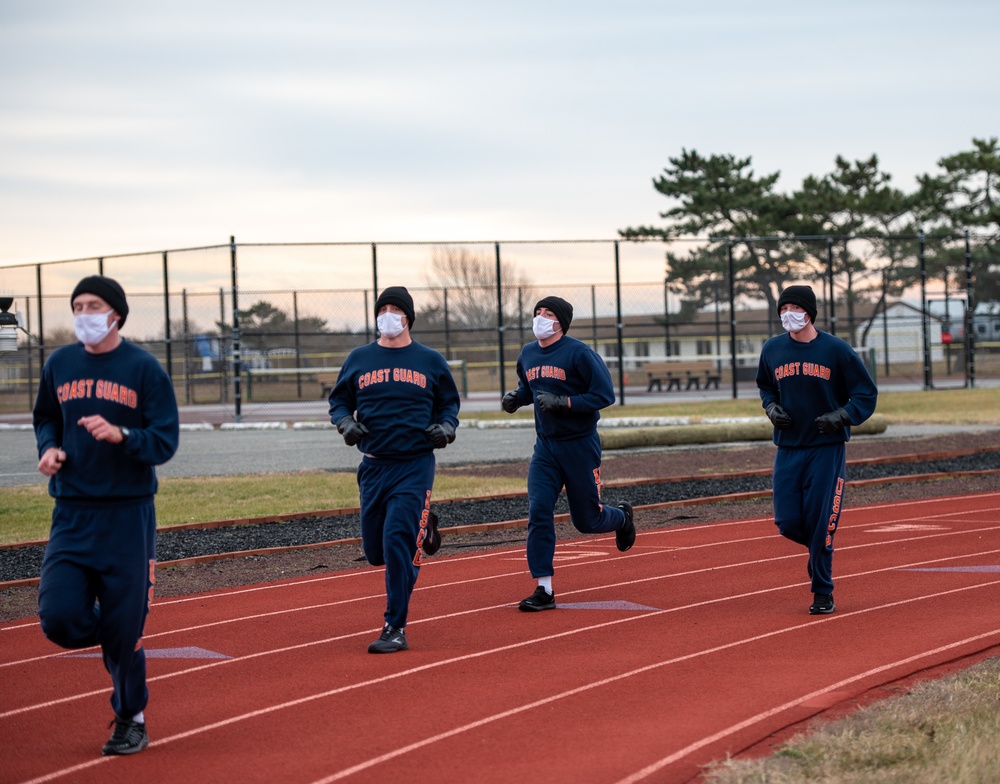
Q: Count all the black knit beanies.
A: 4